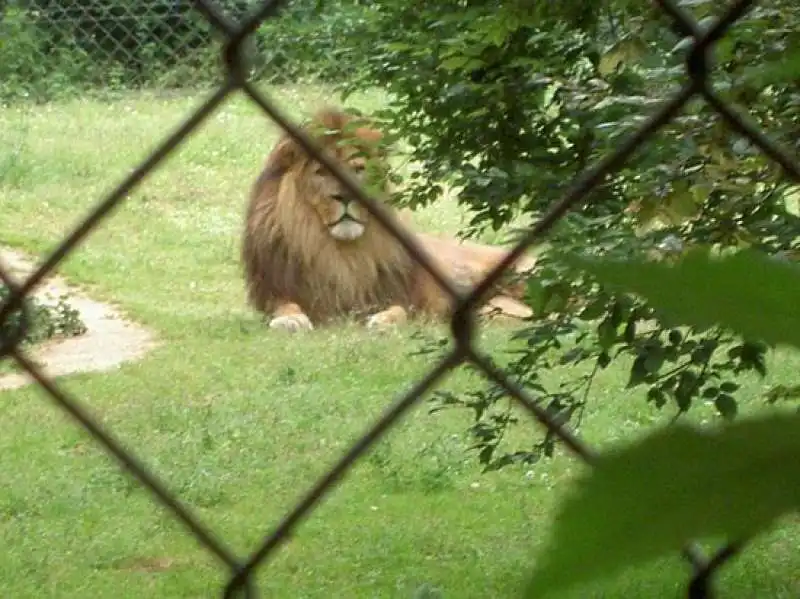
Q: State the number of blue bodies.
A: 0